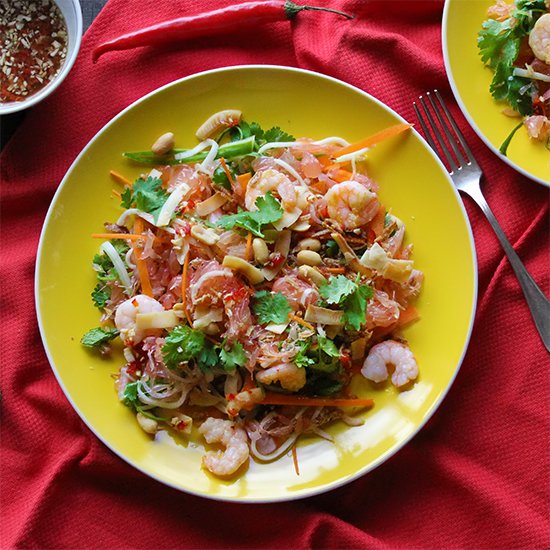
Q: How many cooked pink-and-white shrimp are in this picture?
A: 7